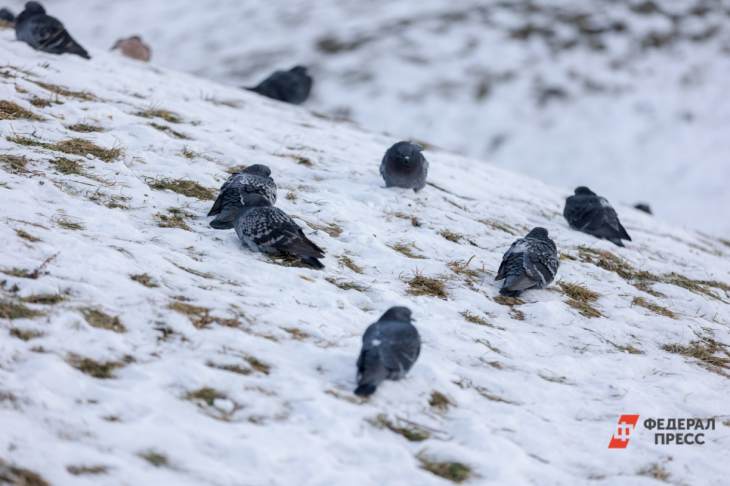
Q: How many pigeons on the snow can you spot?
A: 11